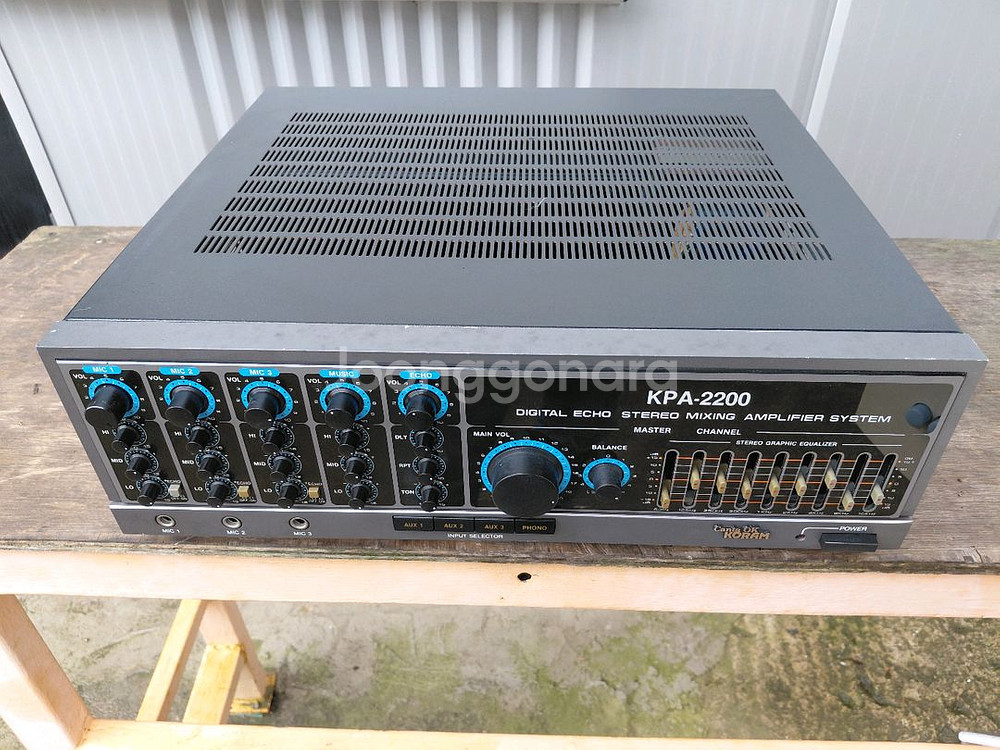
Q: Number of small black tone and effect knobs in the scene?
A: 15